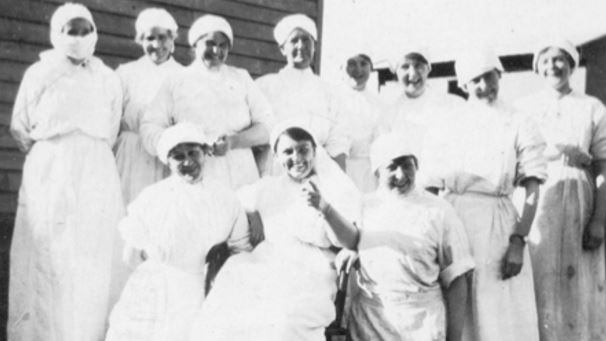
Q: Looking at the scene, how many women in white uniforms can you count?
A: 11